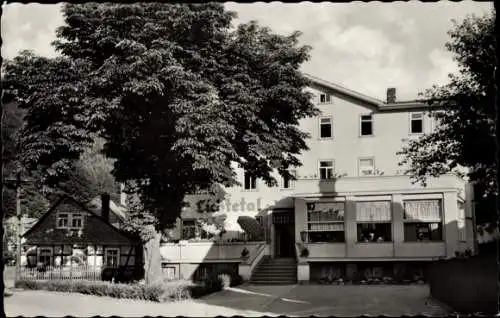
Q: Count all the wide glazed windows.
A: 3